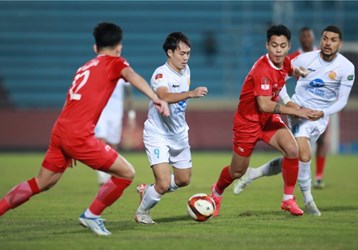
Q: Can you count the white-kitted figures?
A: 3